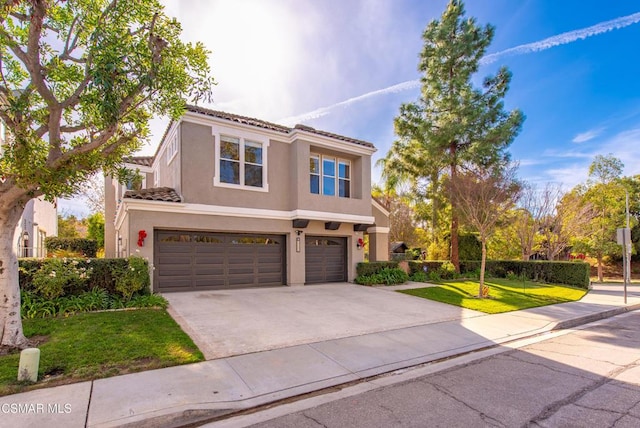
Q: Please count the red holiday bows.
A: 2